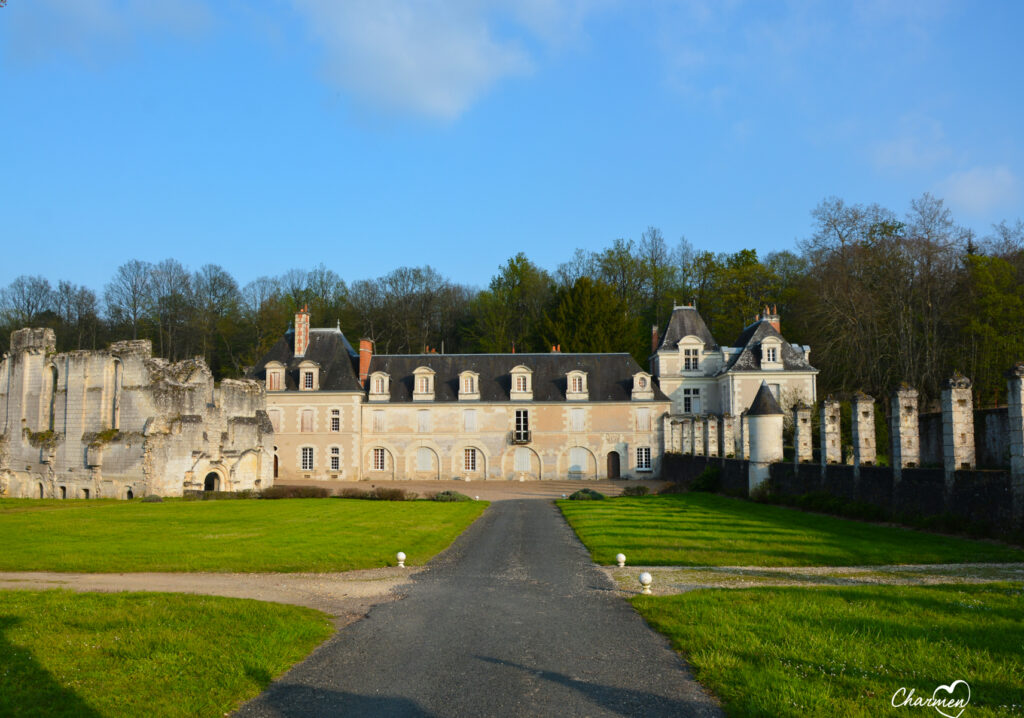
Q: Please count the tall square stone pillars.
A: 13